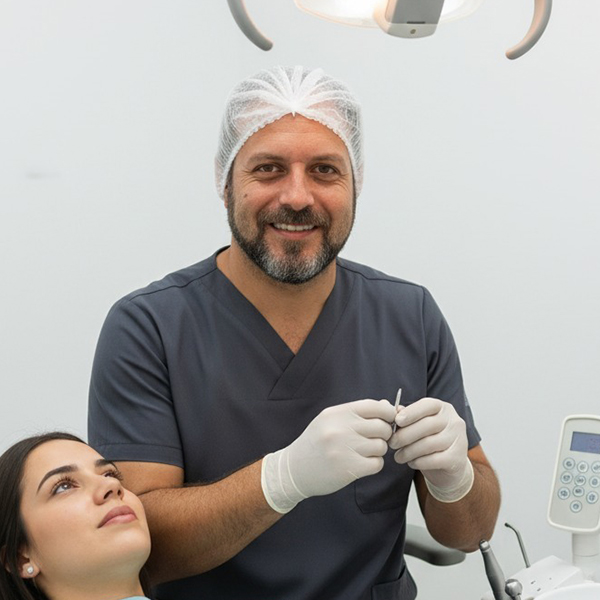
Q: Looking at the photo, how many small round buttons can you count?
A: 10